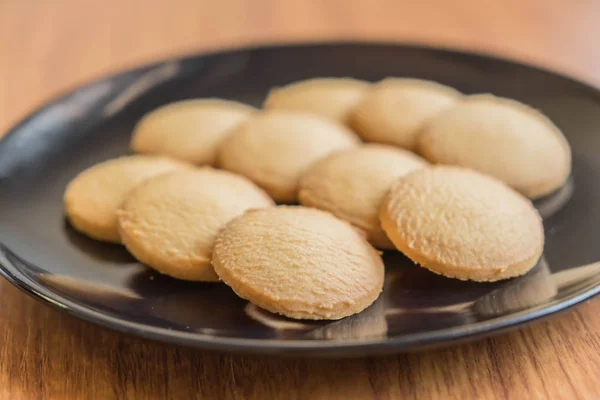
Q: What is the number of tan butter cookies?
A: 10